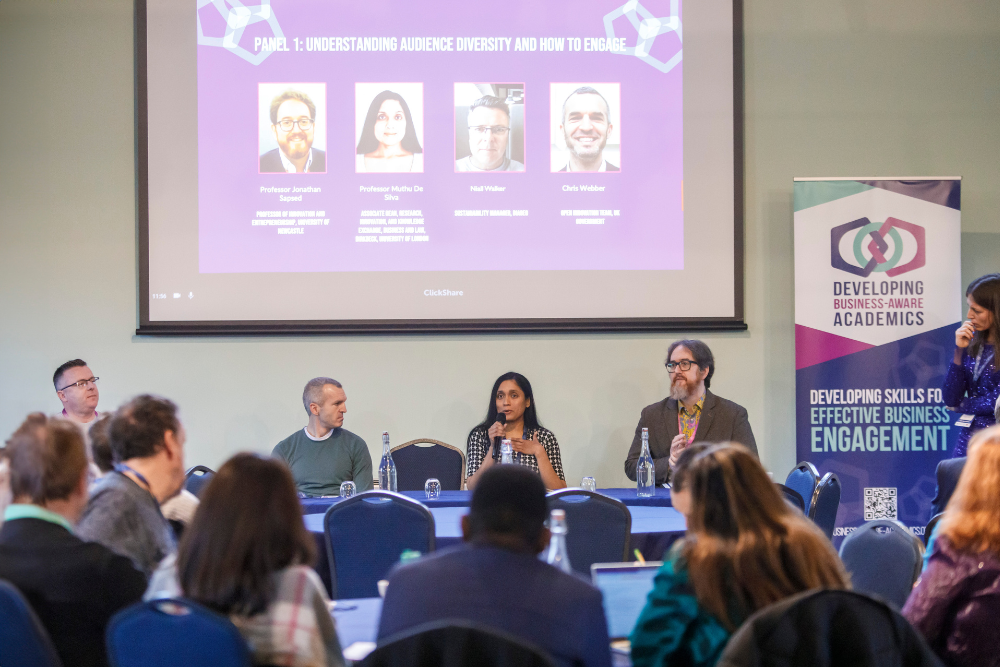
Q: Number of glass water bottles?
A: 4